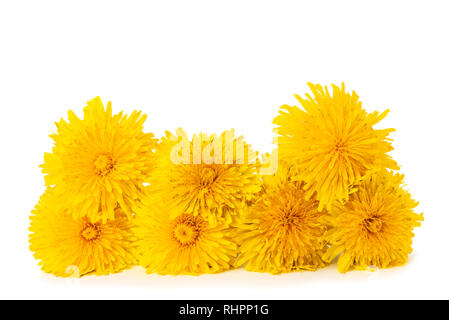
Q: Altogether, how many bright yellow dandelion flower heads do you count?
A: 7